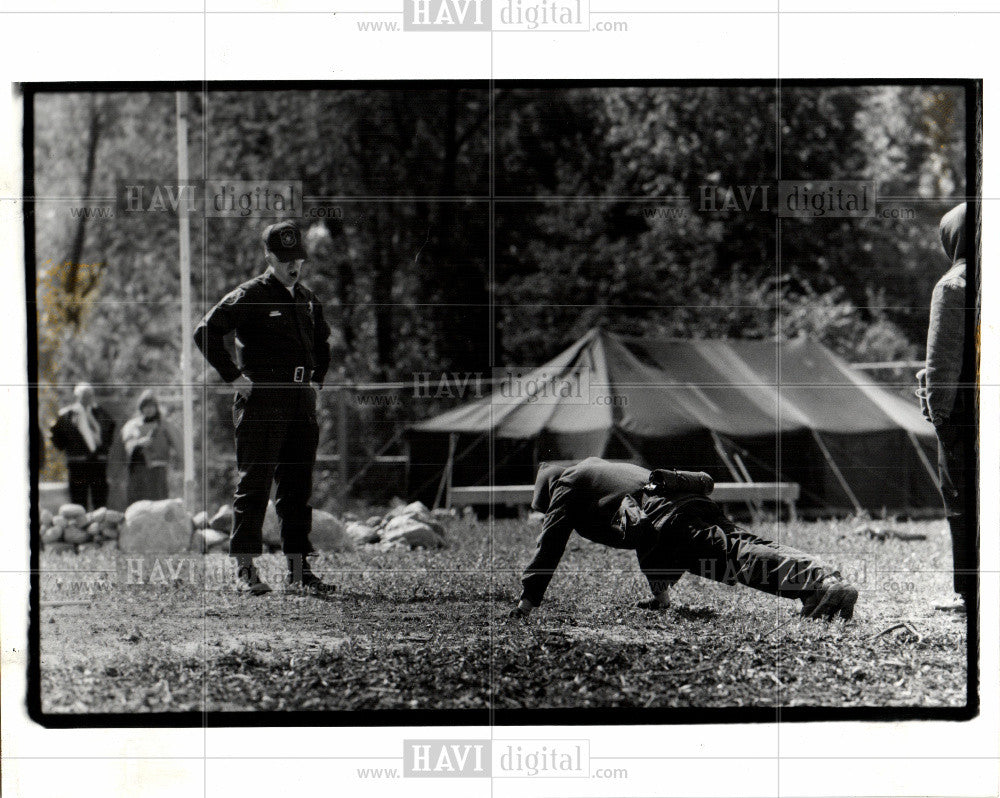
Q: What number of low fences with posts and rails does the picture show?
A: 1